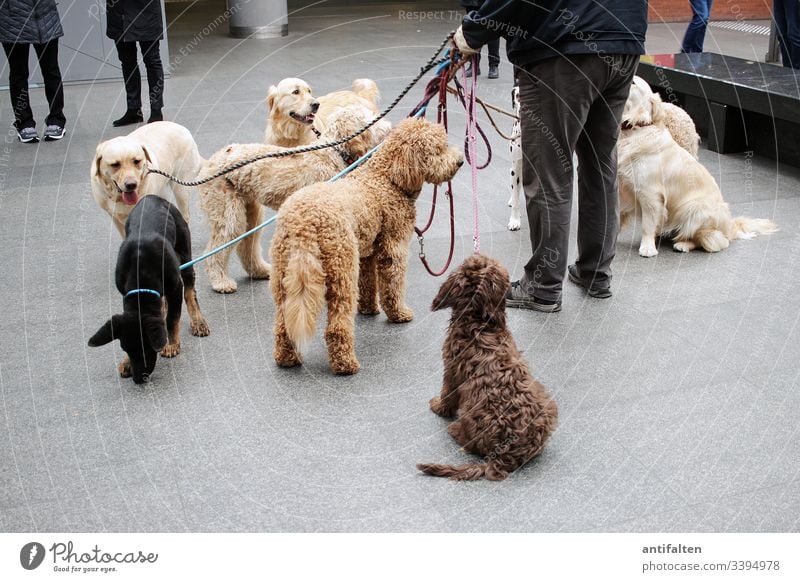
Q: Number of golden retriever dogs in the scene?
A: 2